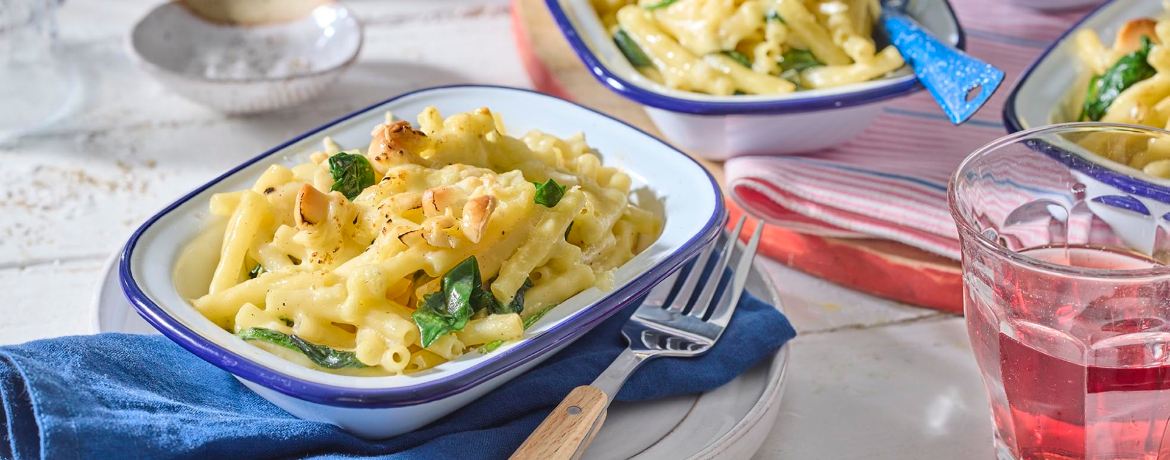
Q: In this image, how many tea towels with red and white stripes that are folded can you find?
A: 1